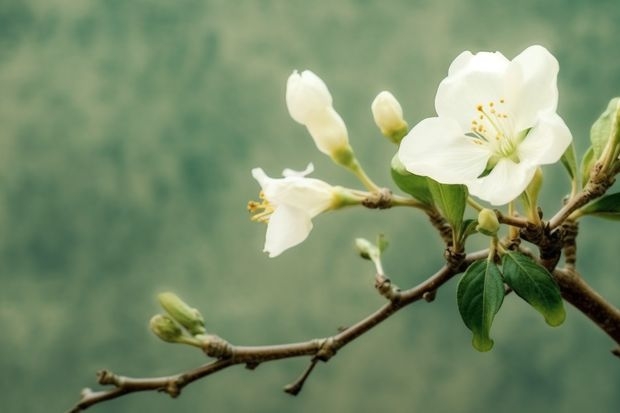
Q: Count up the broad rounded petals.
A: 5